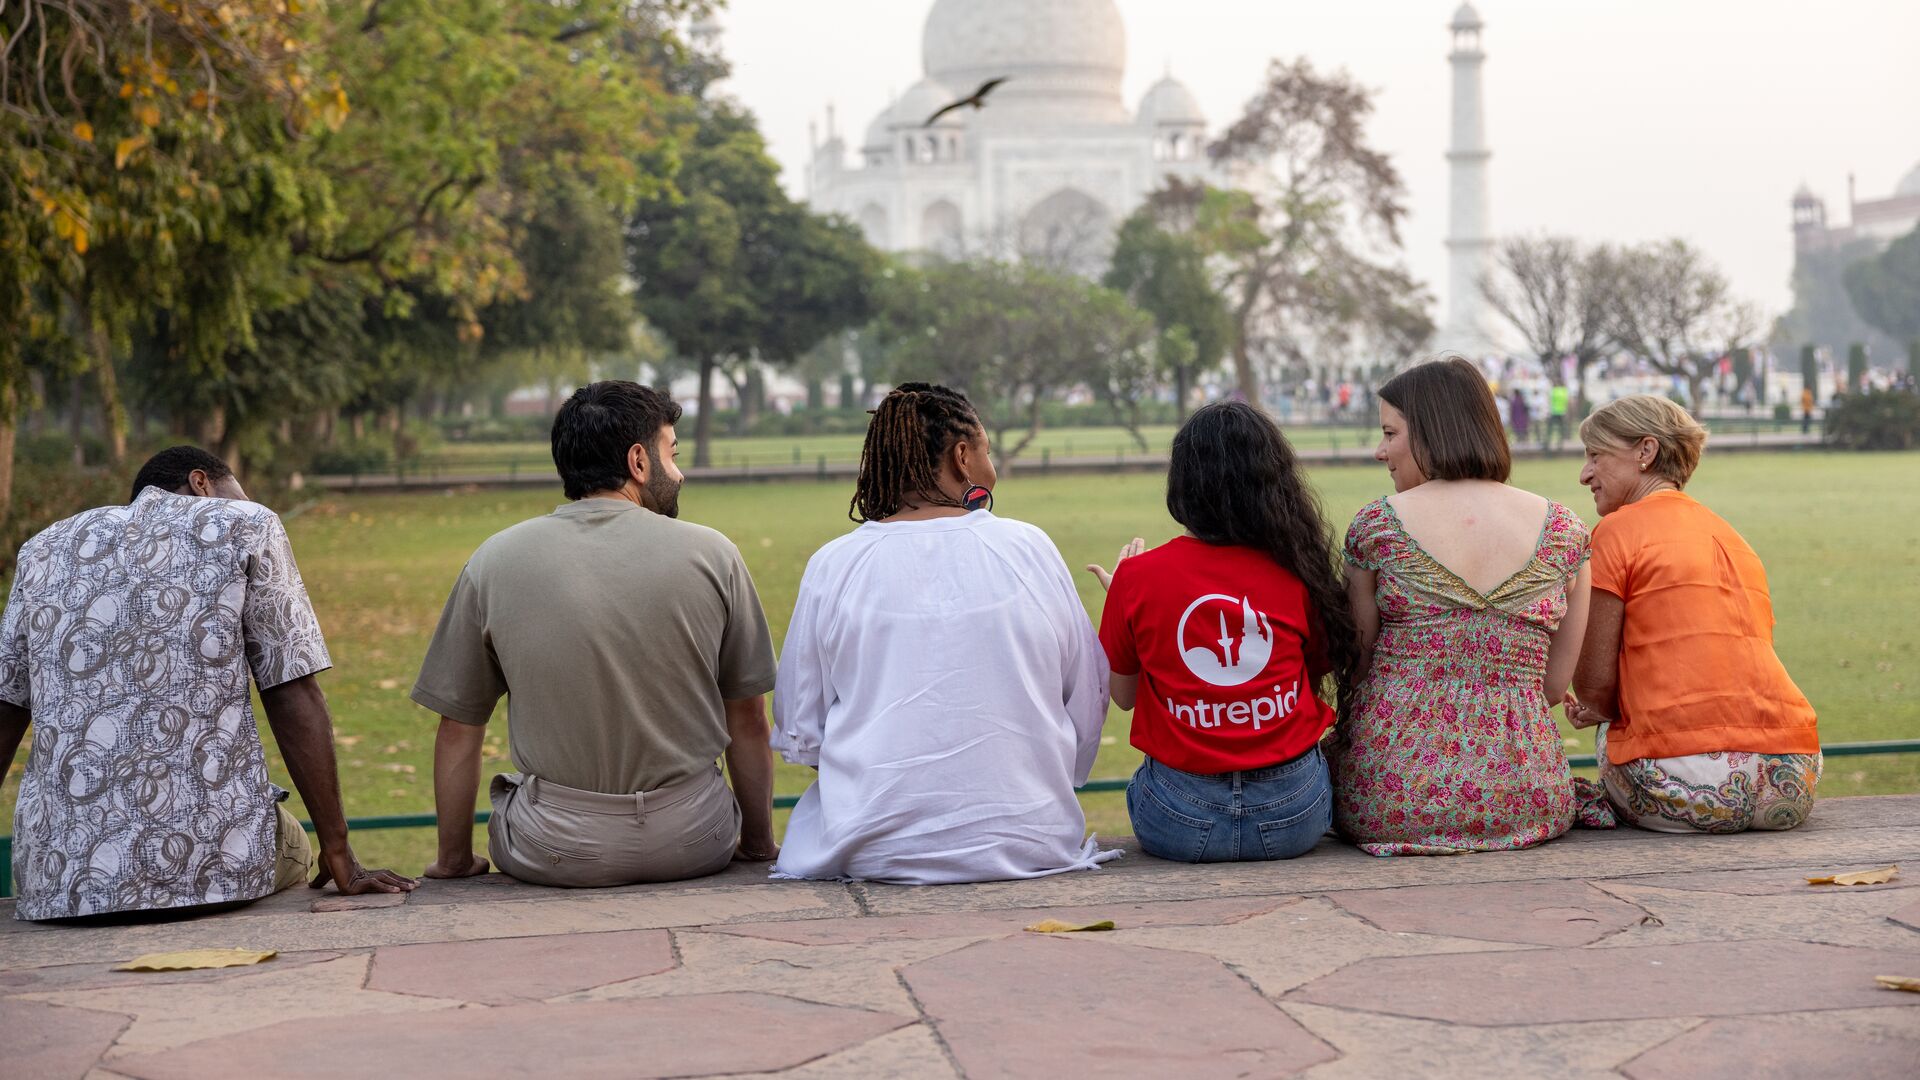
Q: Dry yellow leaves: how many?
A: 4